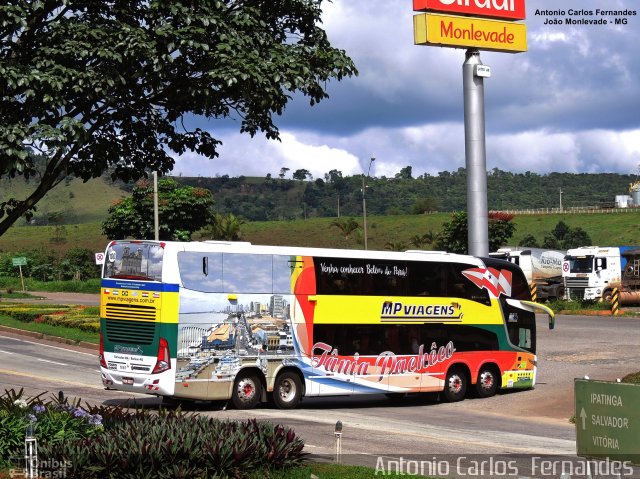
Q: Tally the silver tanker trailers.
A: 1